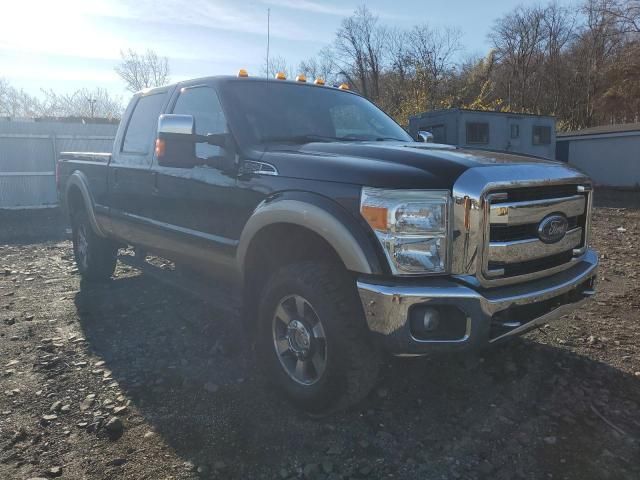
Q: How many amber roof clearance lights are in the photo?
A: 5